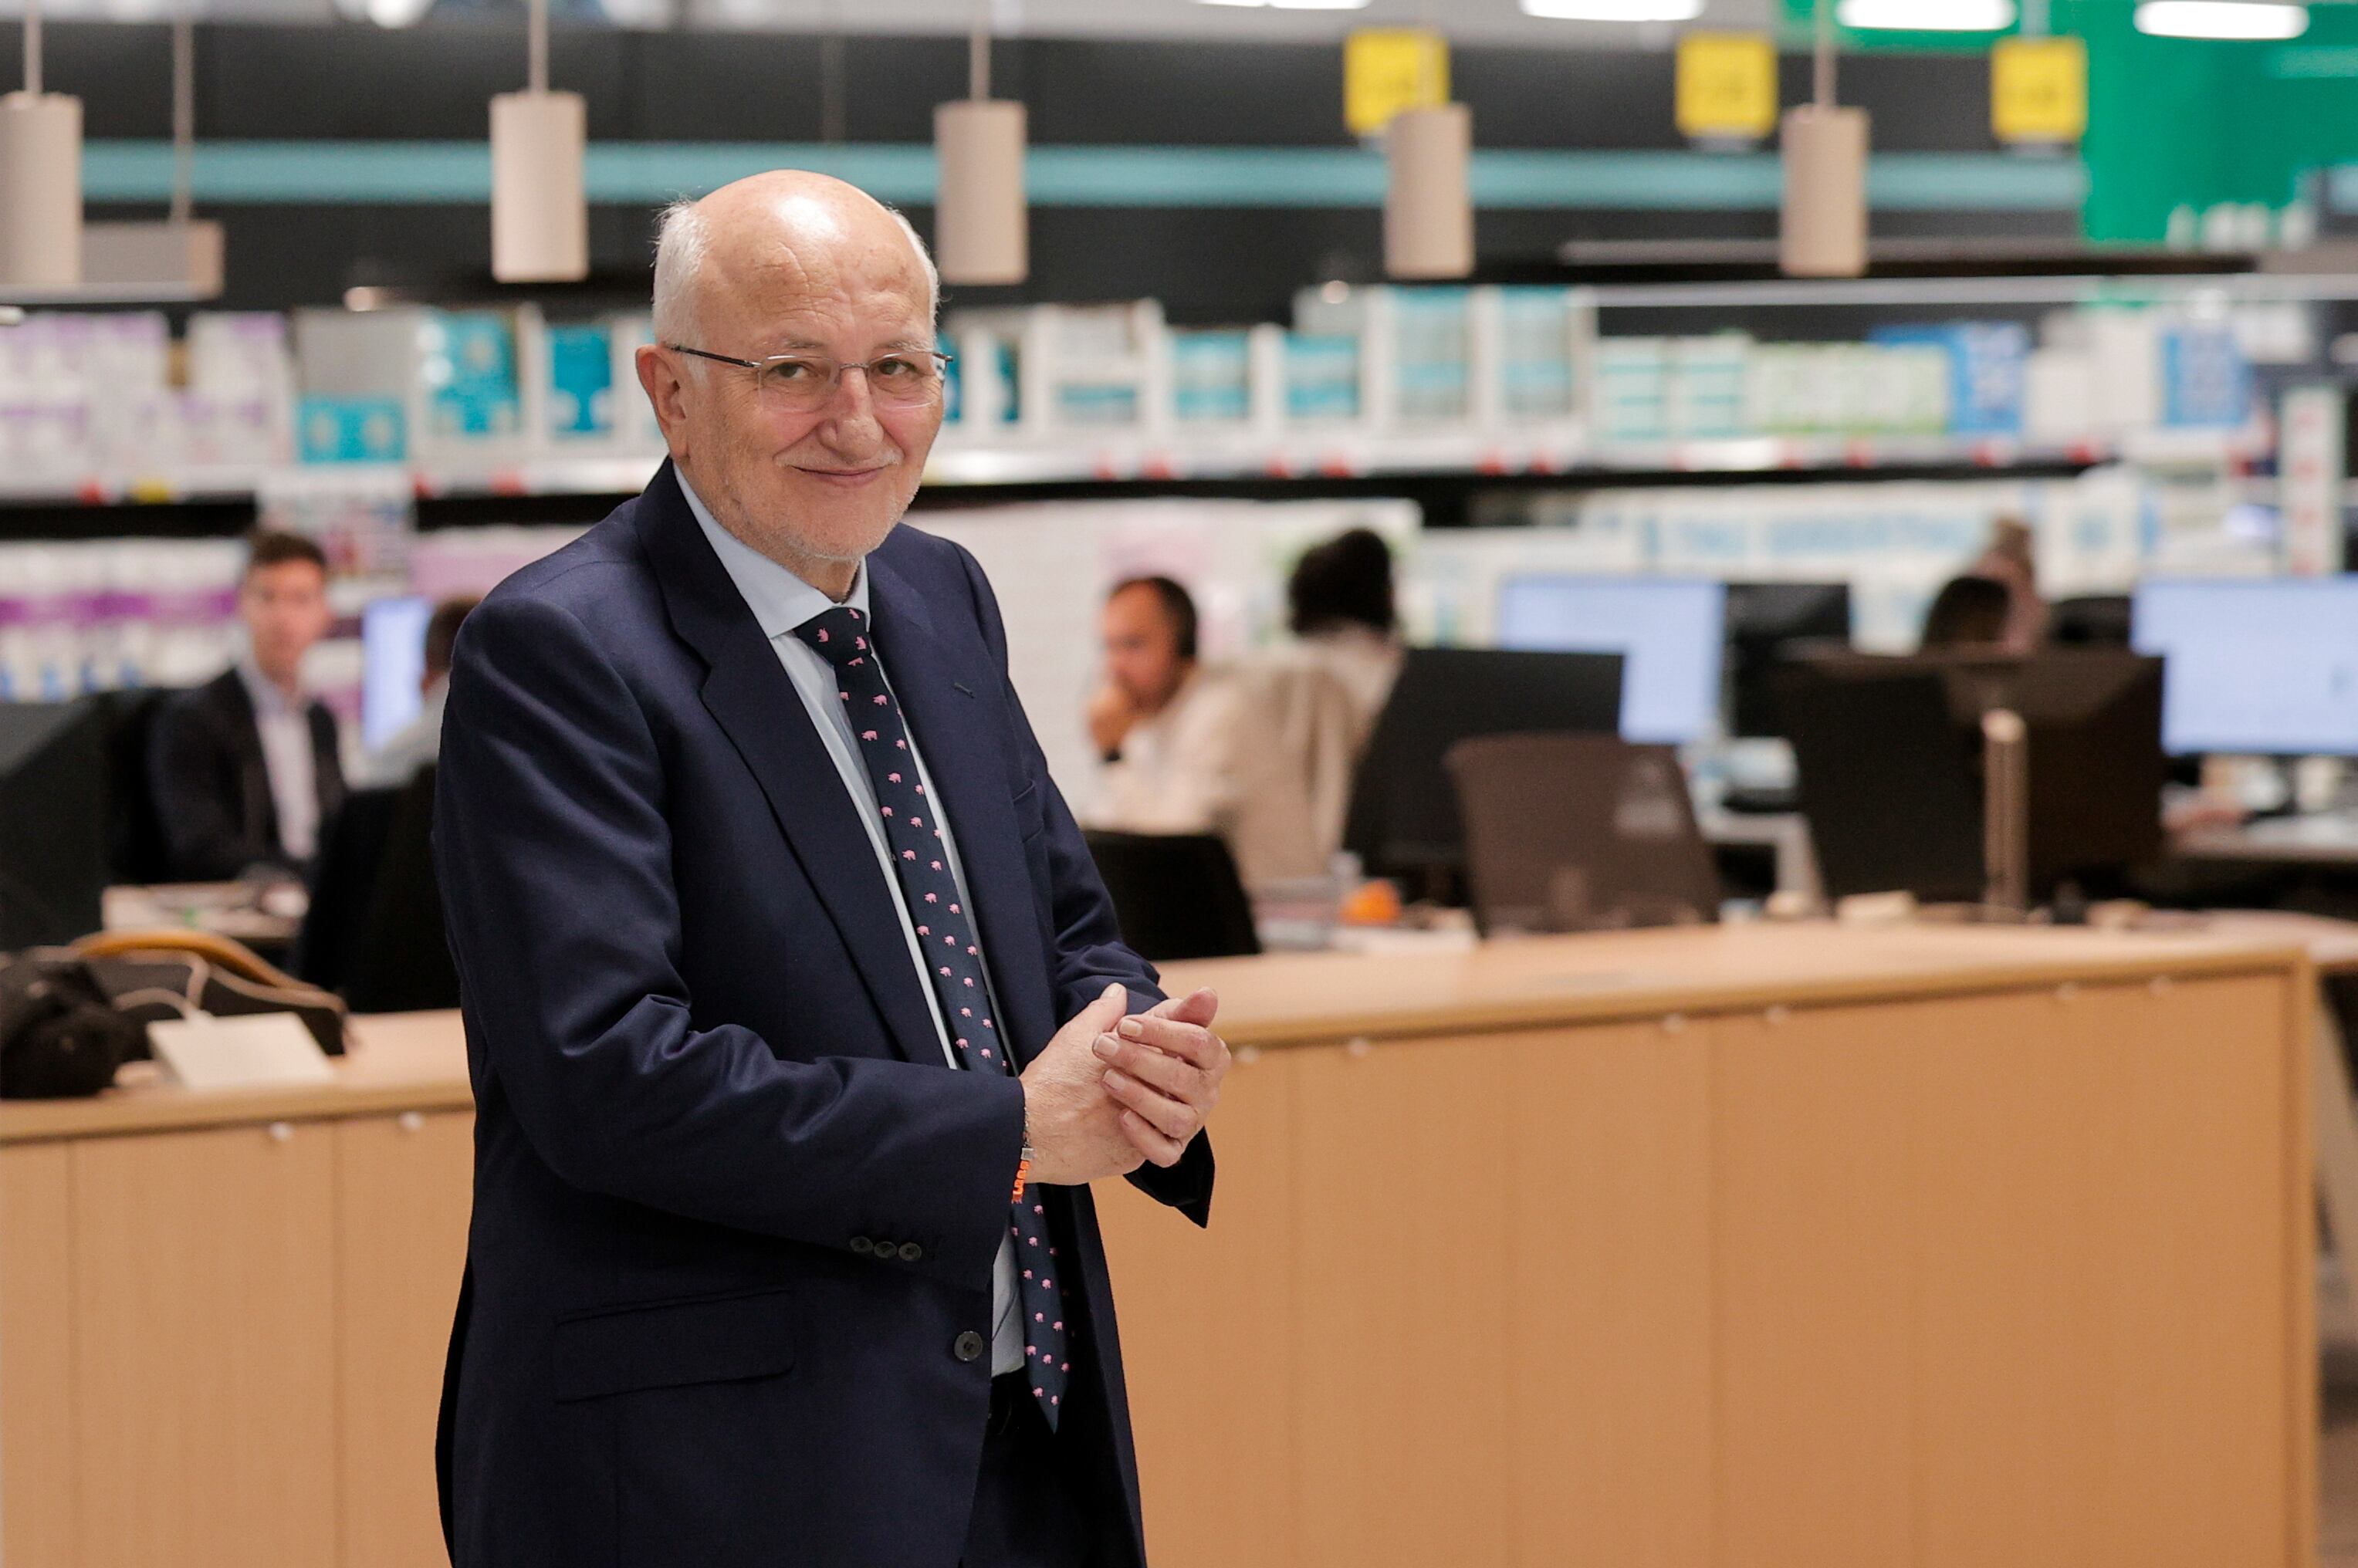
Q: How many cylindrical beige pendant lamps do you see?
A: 5